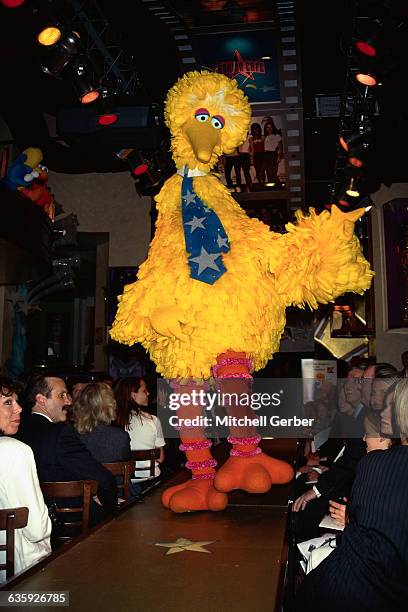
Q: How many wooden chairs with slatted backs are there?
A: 4